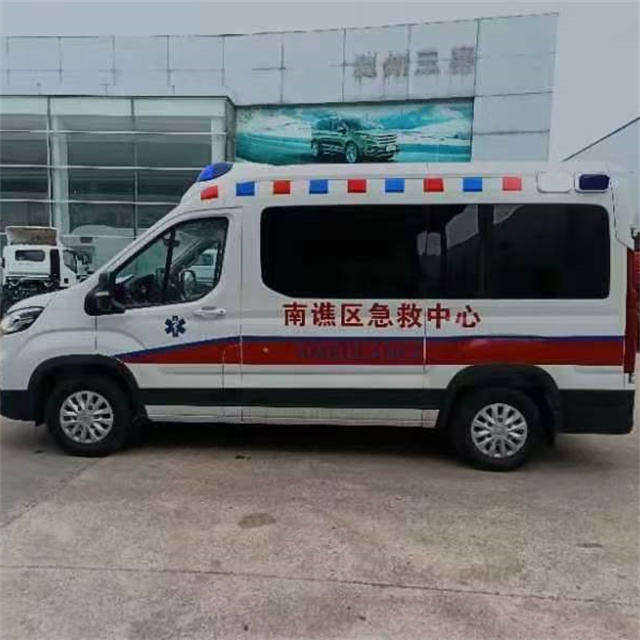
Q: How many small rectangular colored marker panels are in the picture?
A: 9